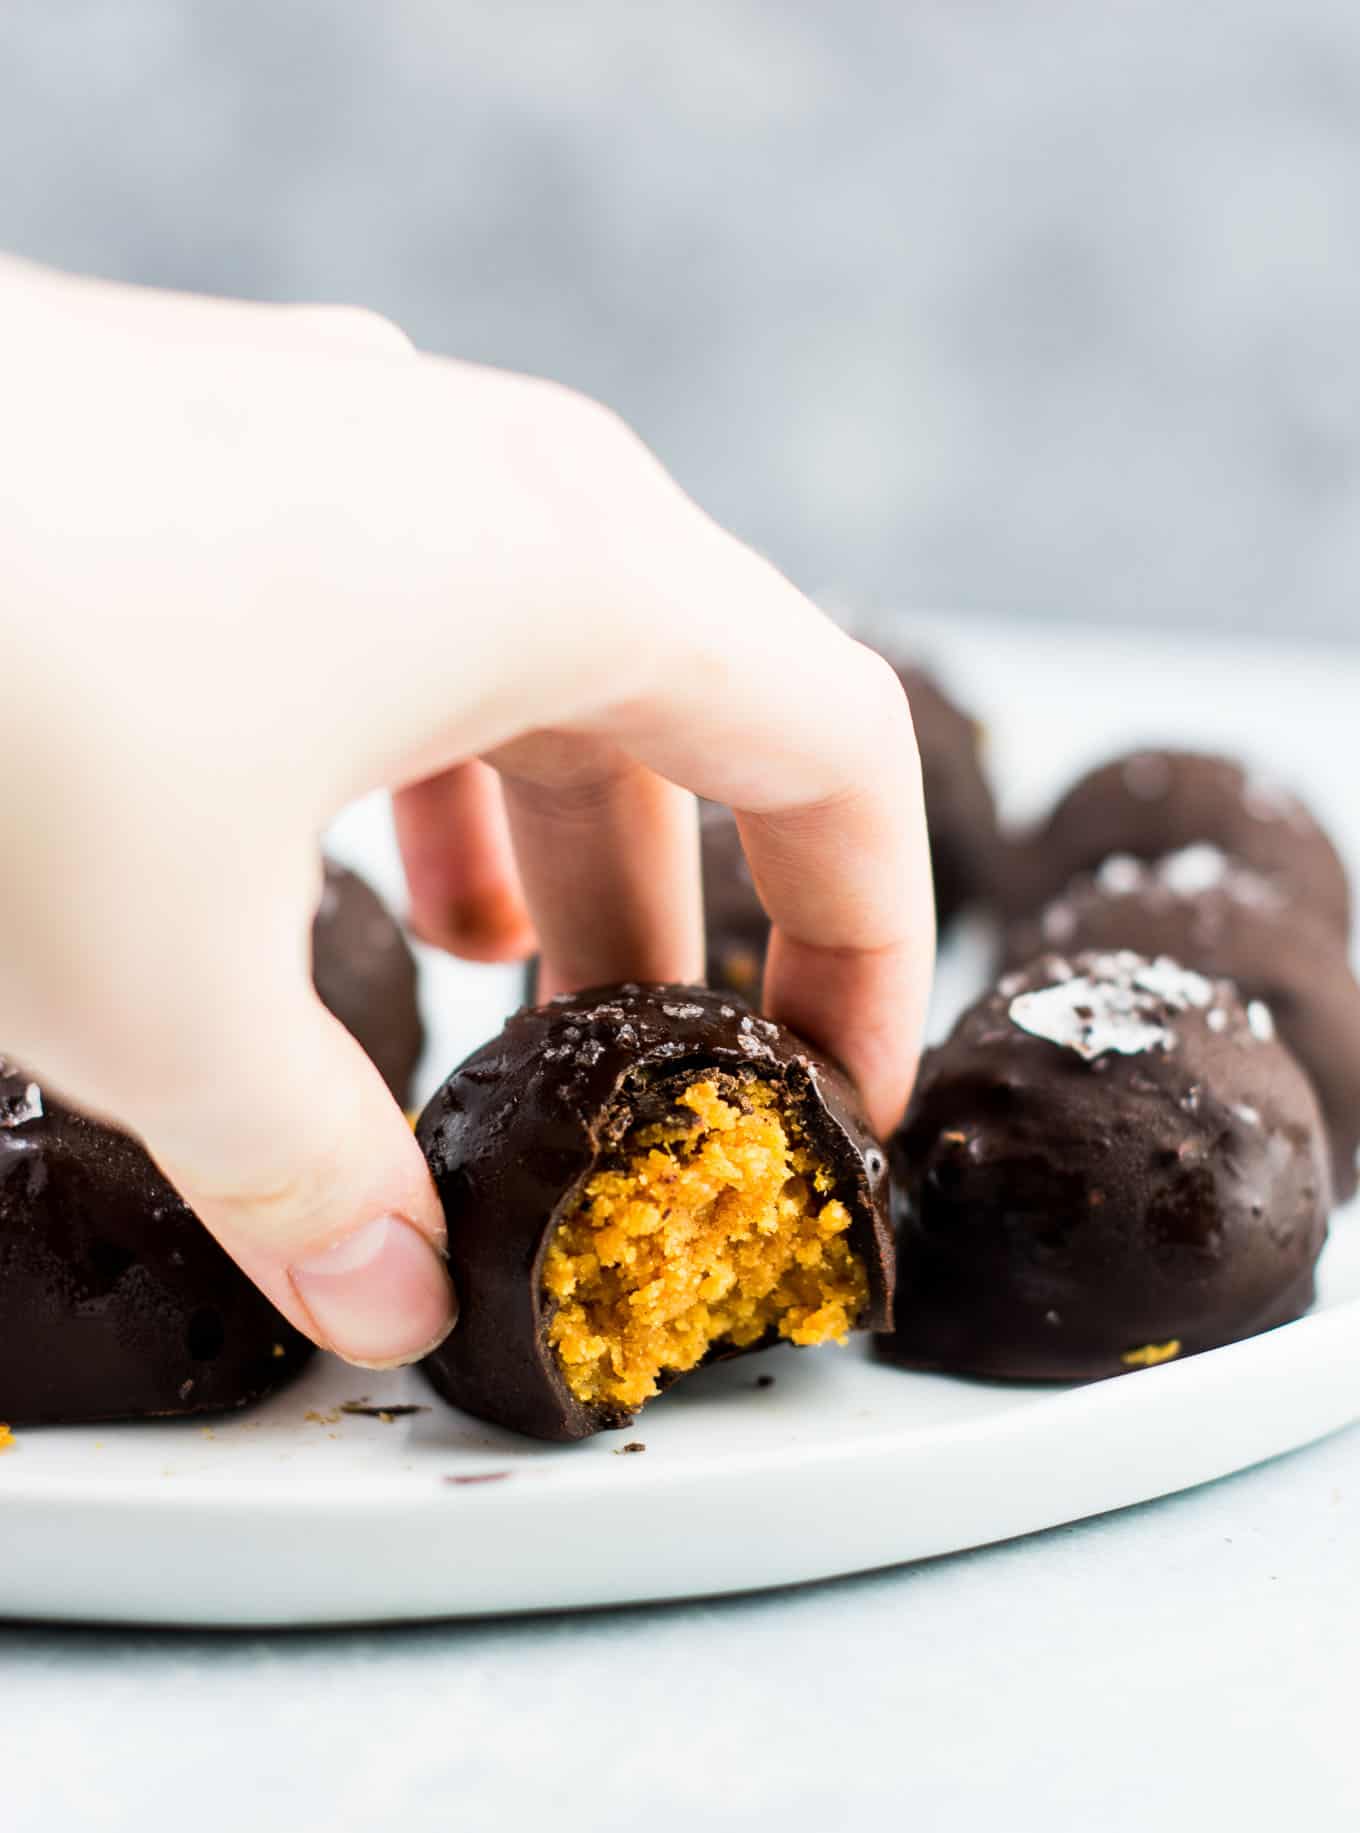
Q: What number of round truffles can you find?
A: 8